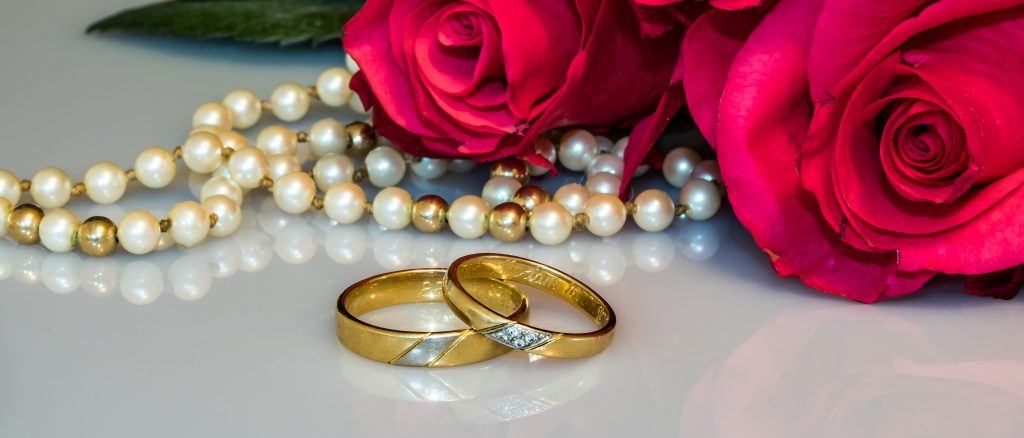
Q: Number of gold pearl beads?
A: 7